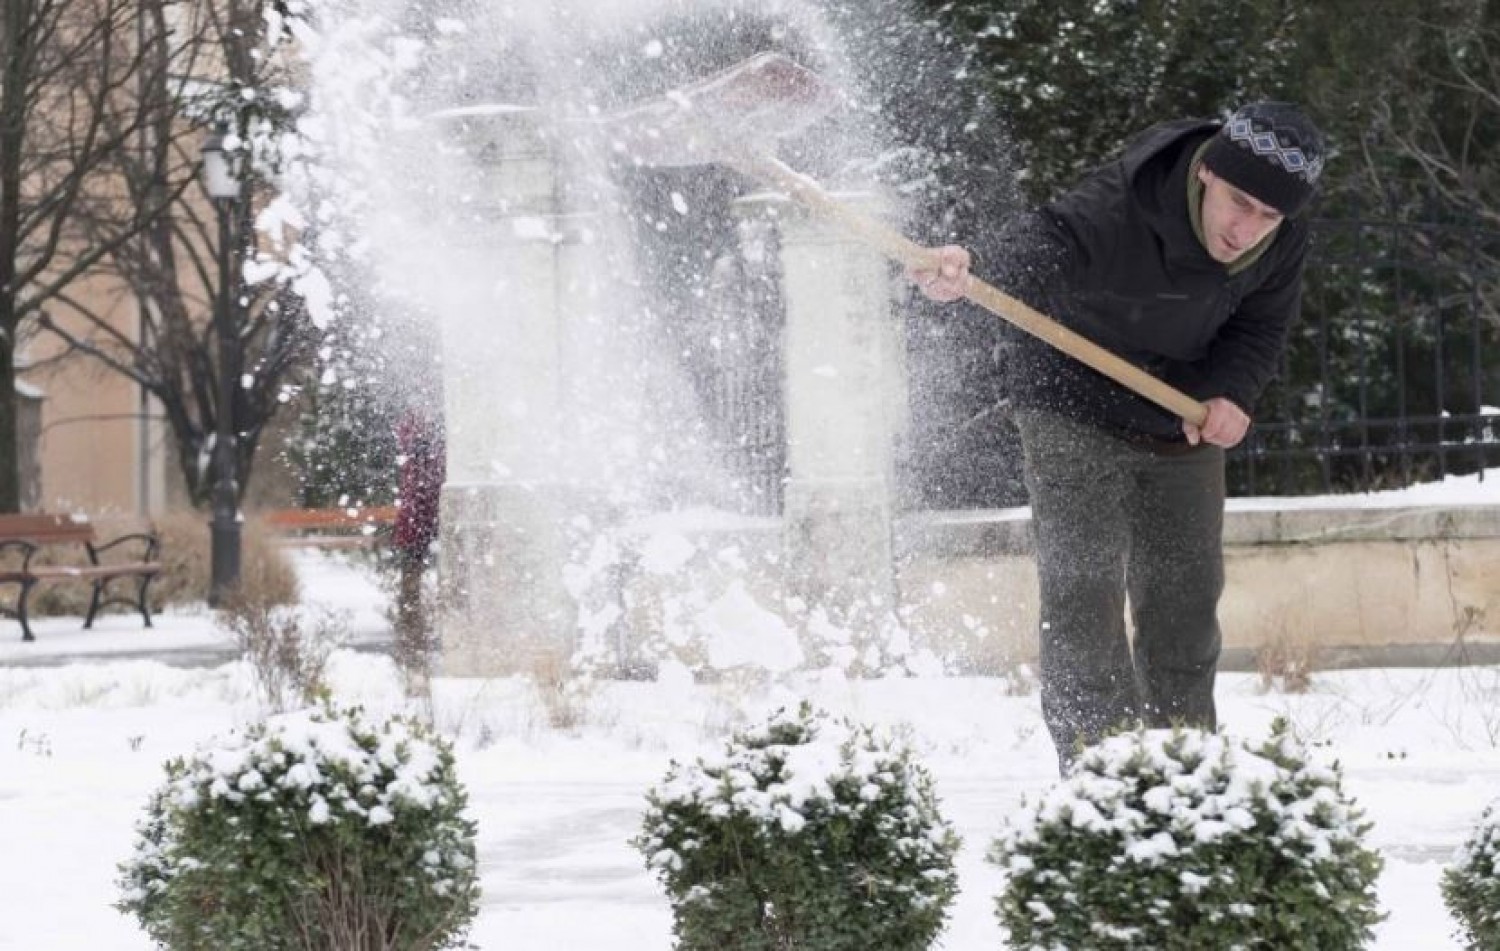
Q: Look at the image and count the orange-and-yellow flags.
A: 0